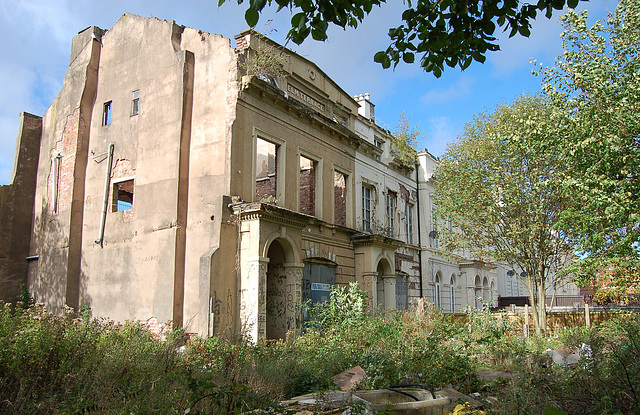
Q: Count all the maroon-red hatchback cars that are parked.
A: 0